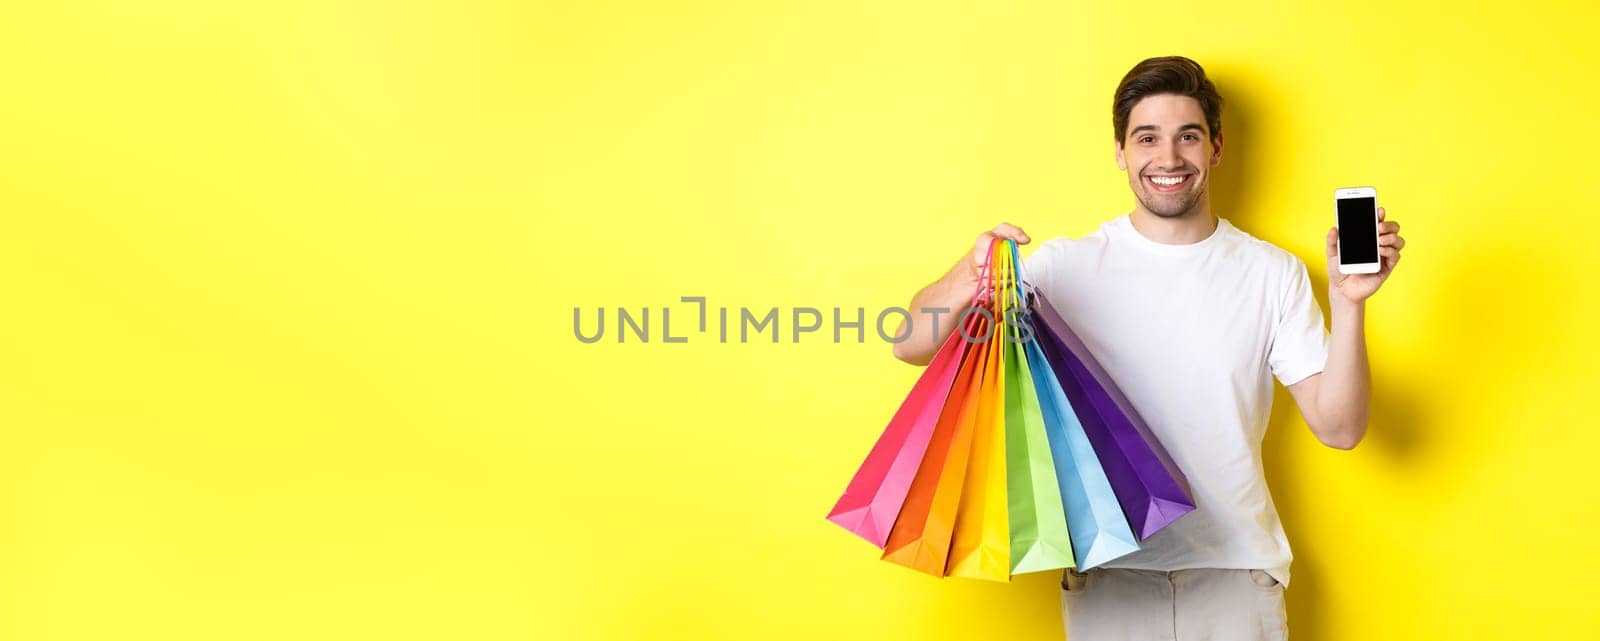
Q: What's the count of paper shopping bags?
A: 6